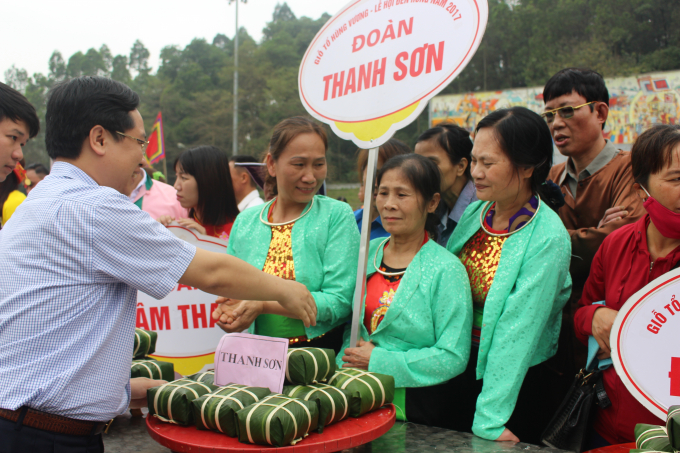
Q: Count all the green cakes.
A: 12